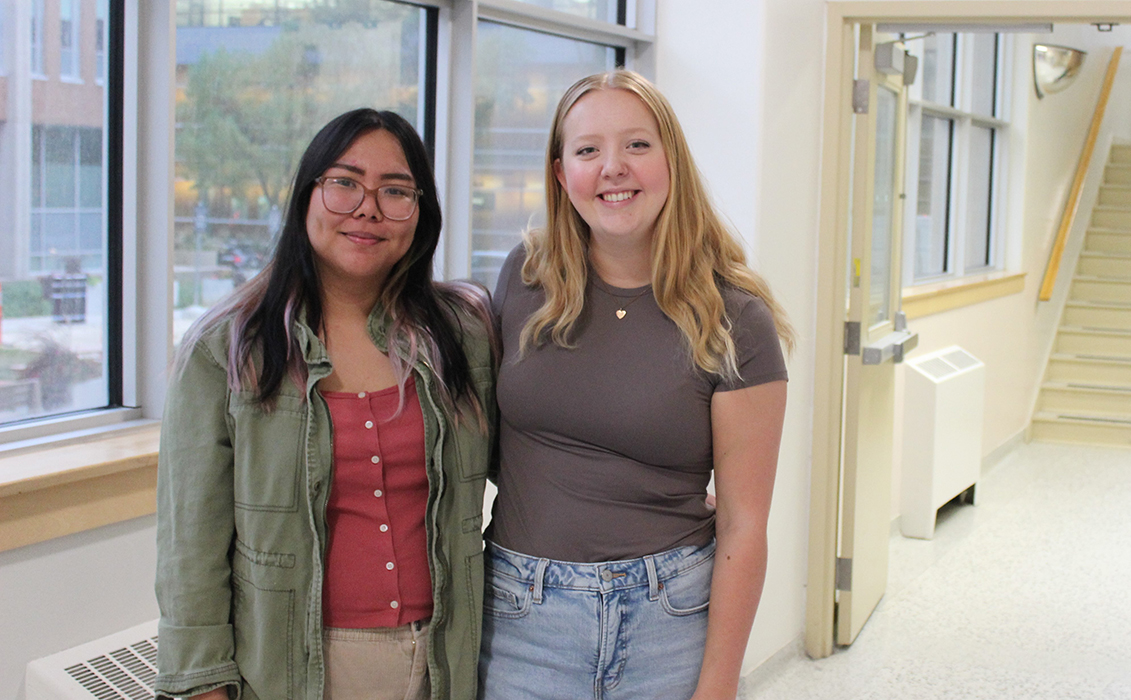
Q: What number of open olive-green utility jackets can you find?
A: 1